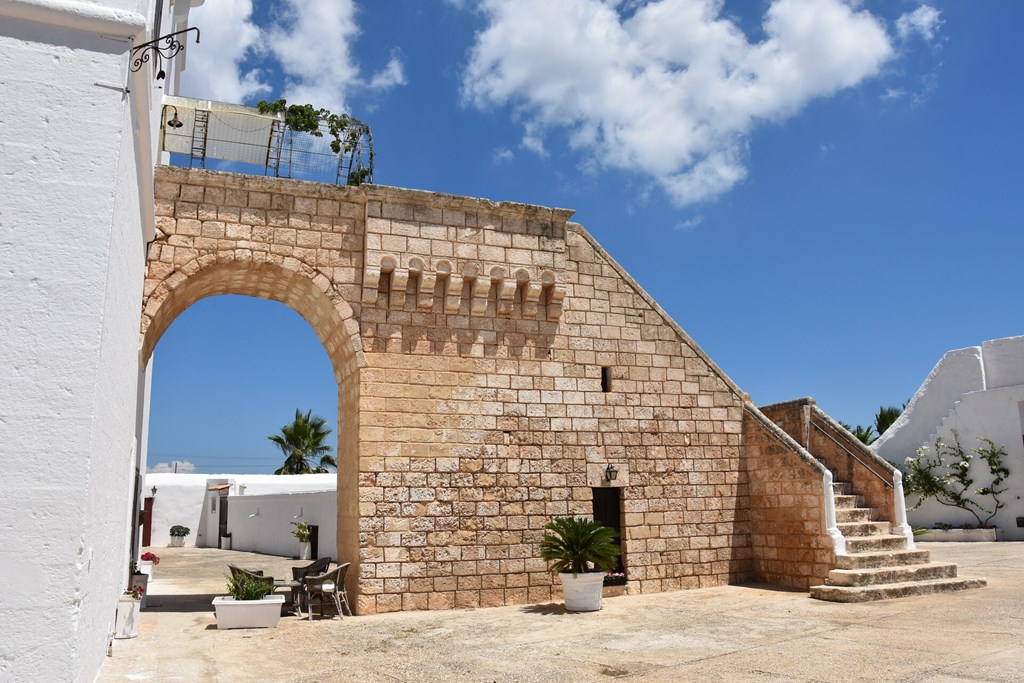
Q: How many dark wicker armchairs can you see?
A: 3